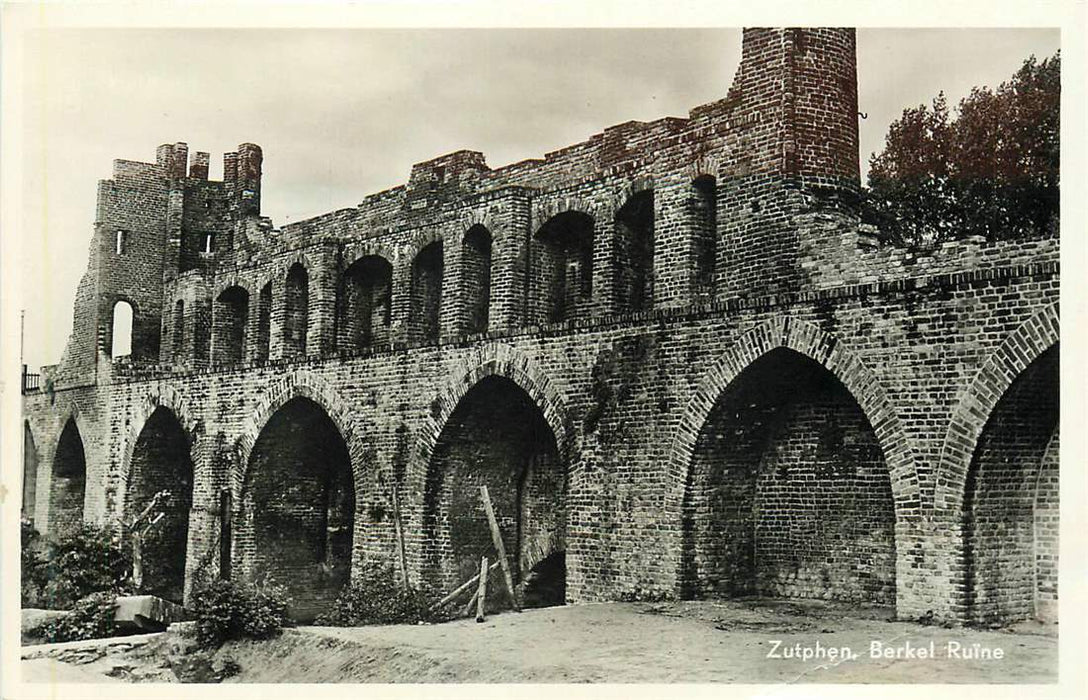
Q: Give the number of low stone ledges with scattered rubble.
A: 1